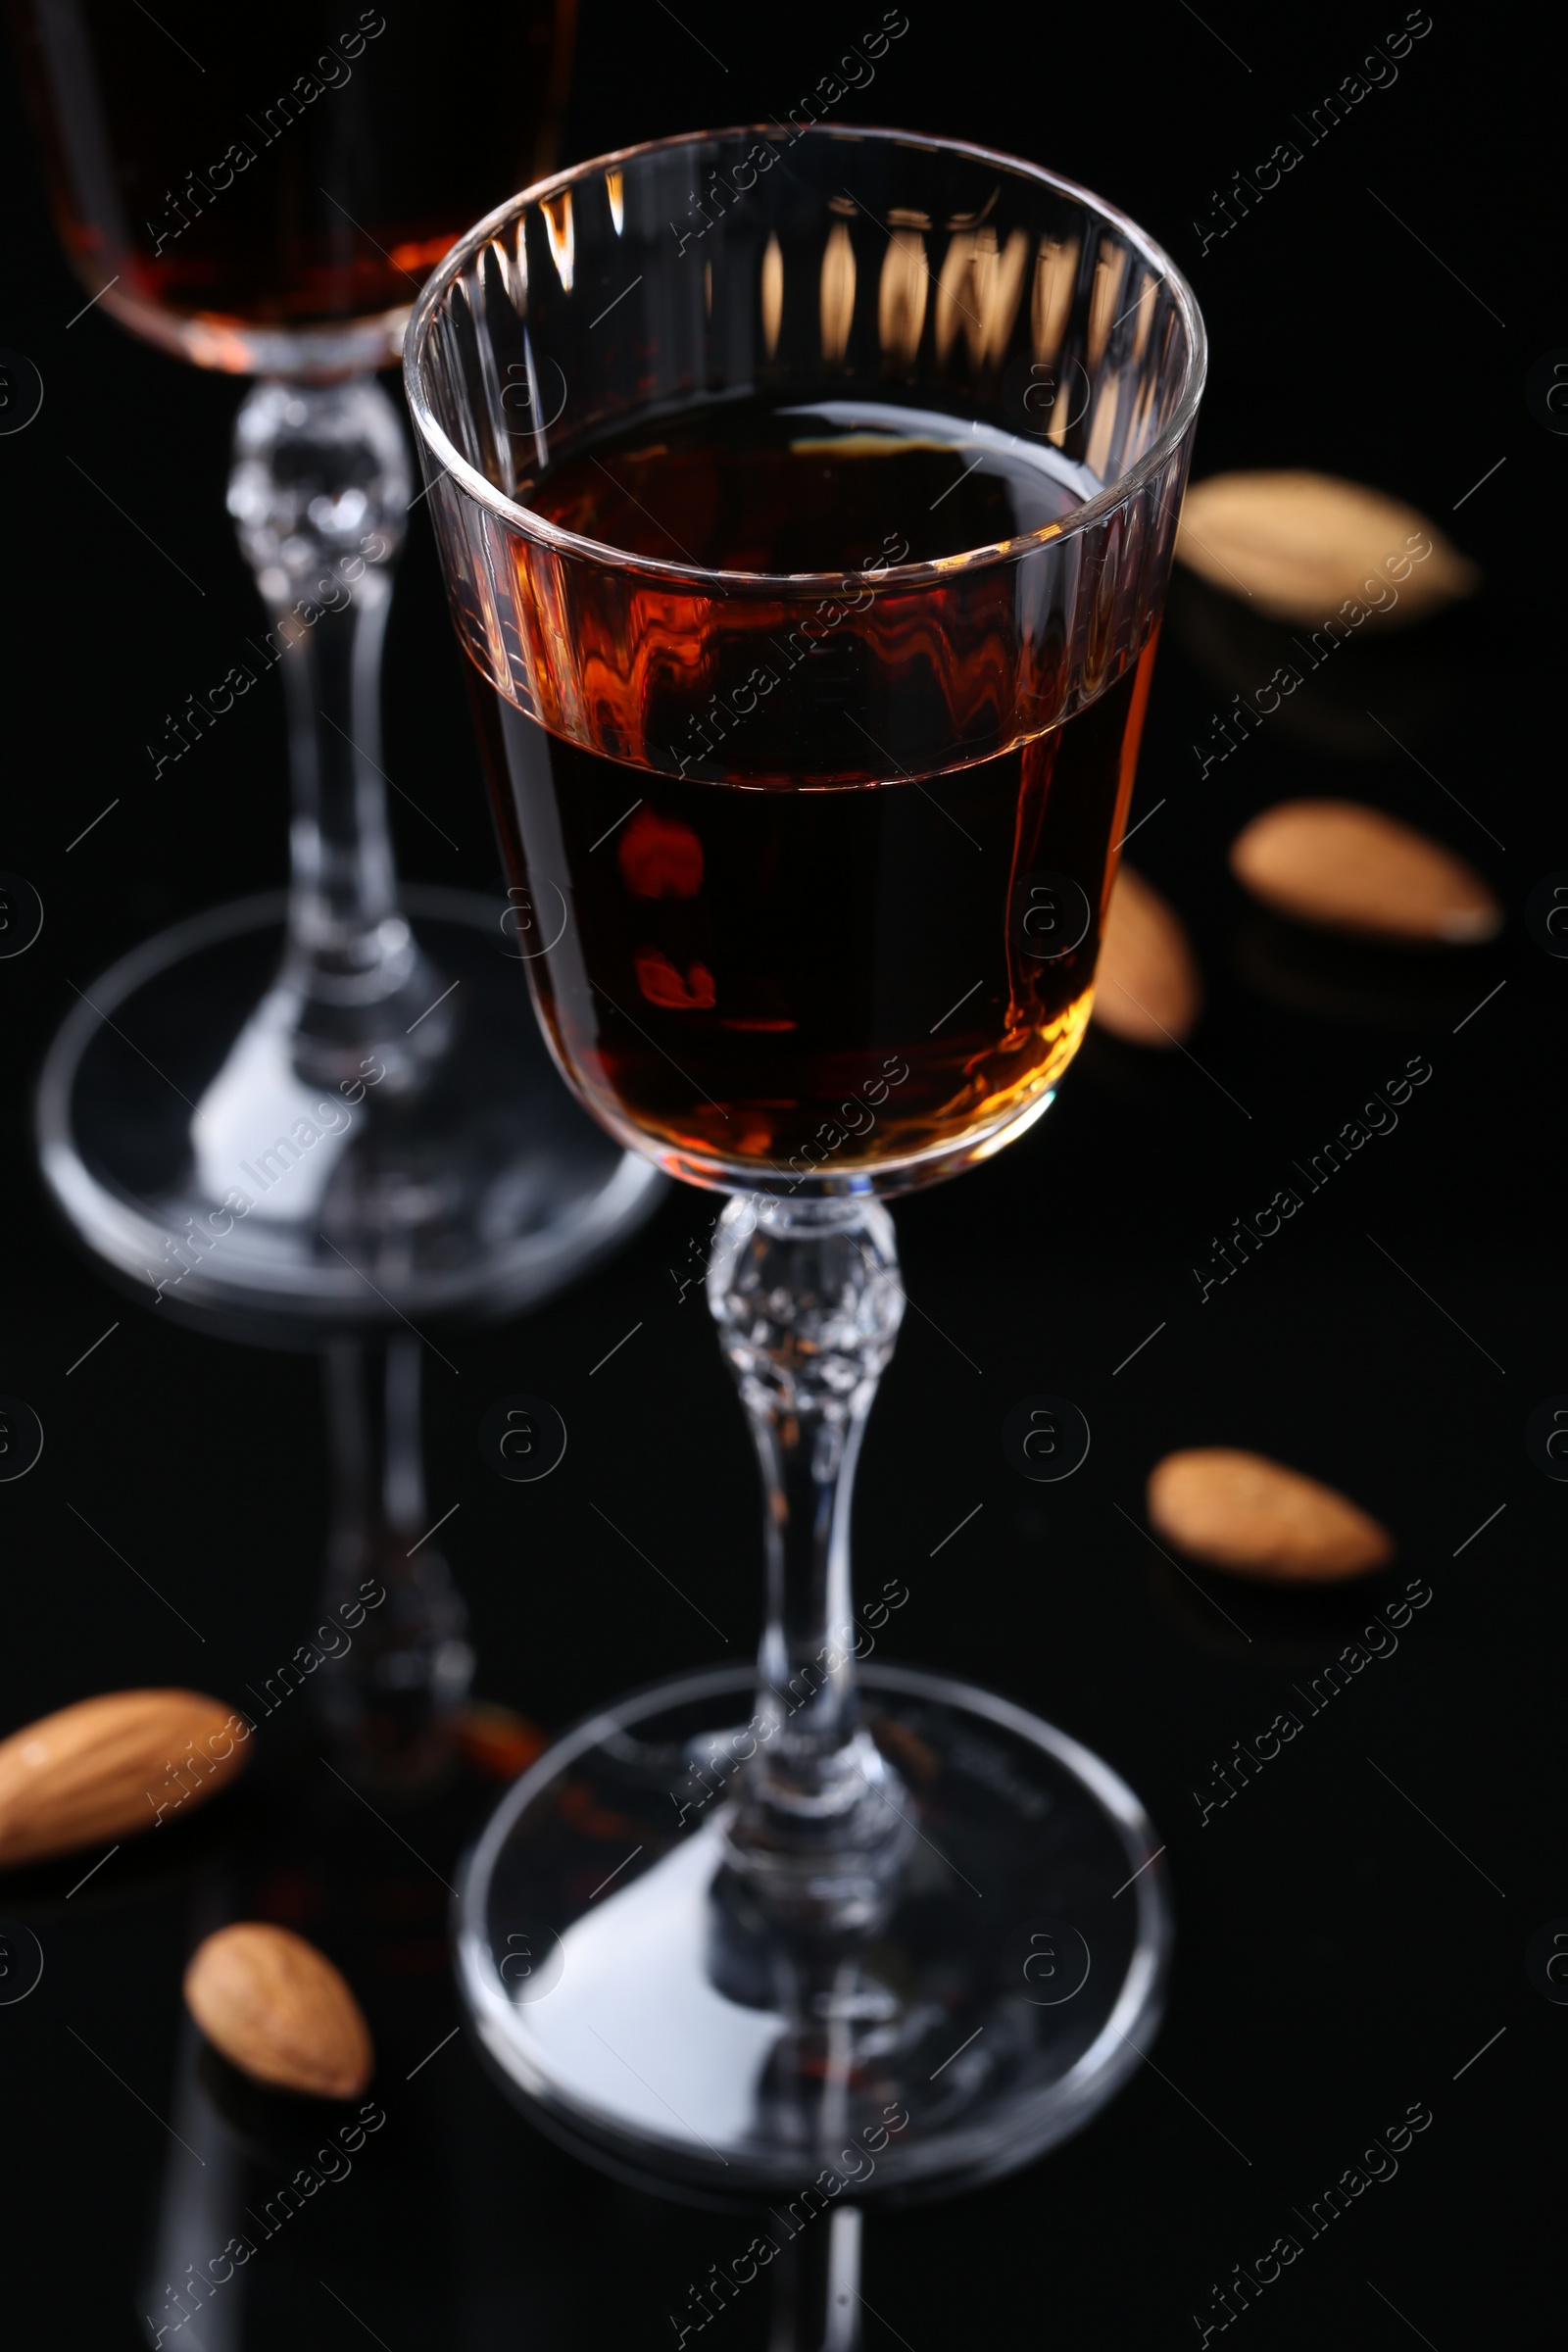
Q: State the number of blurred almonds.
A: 6